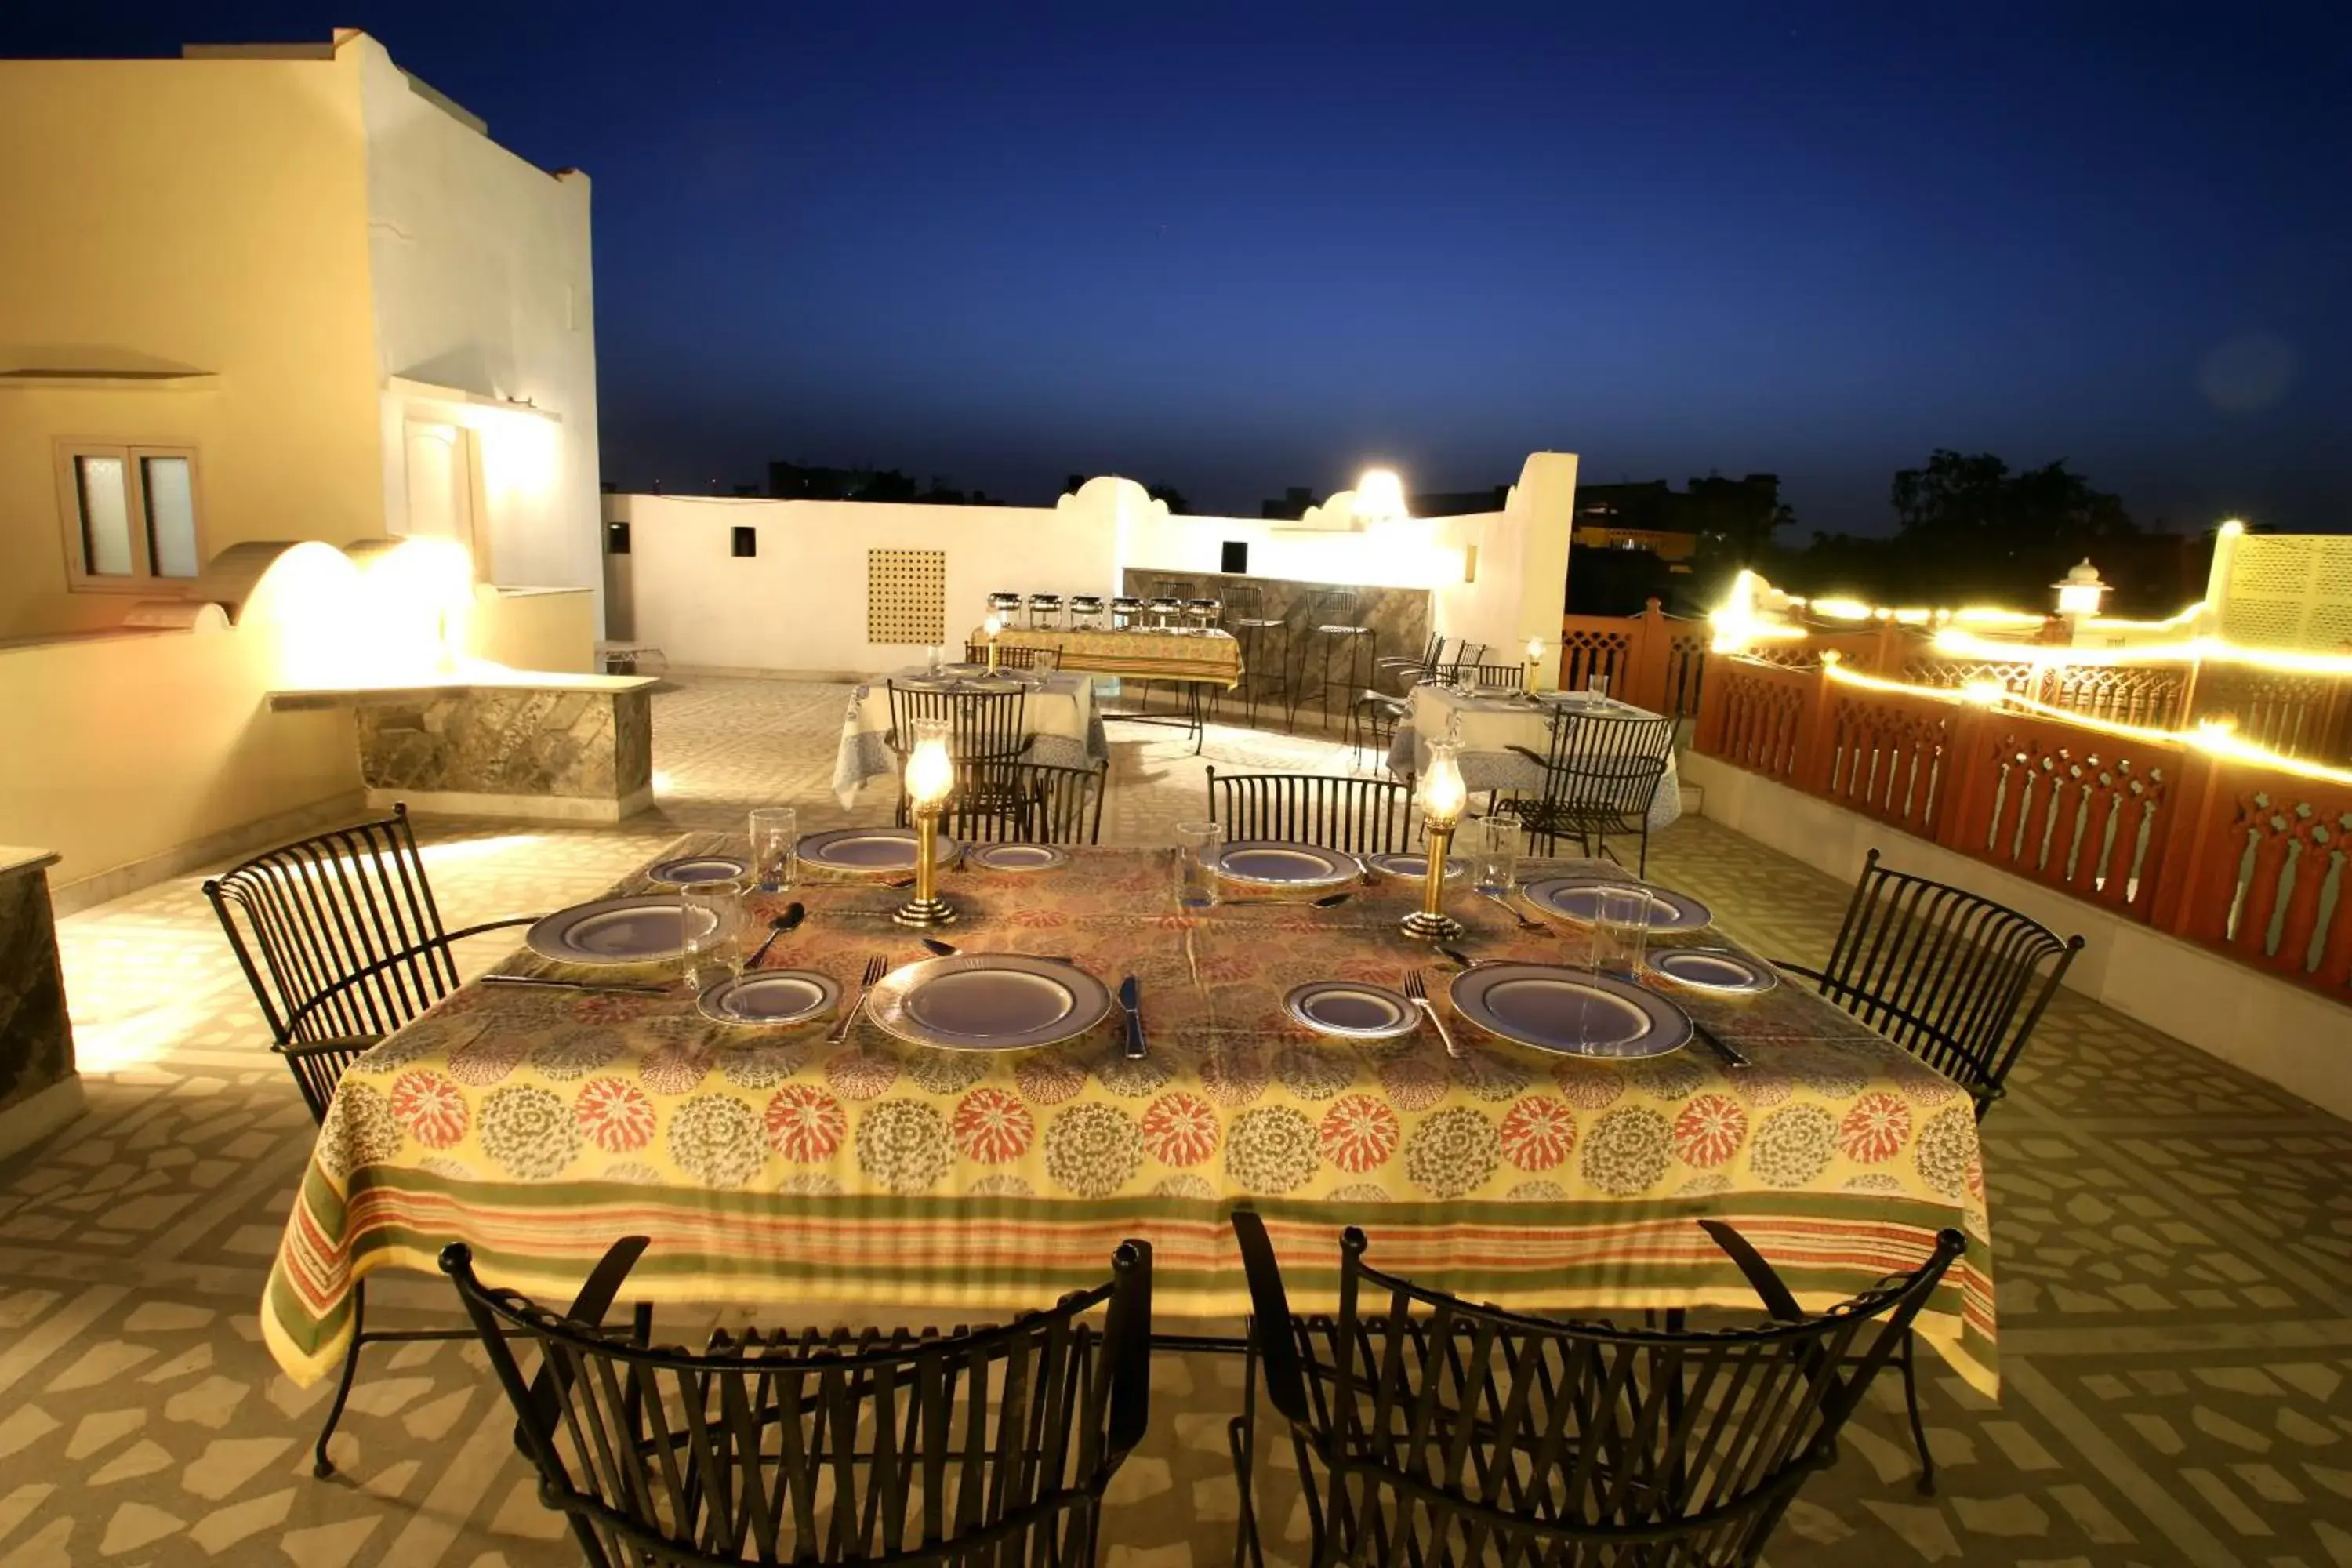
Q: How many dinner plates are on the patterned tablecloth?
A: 6